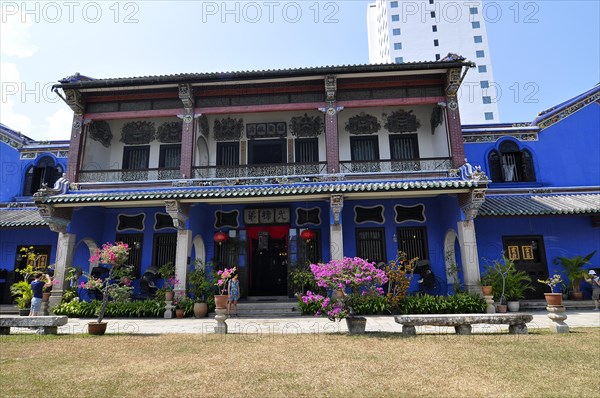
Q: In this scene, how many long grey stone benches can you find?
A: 2